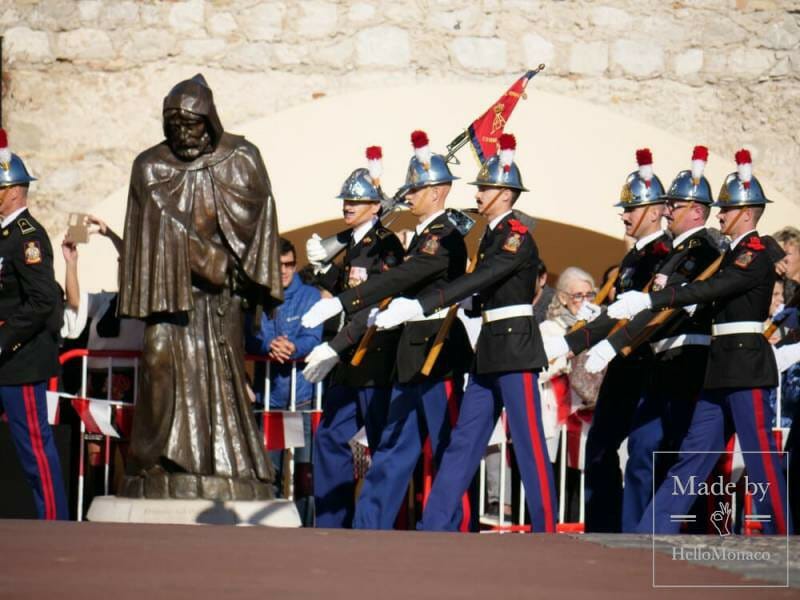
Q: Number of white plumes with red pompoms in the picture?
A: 7